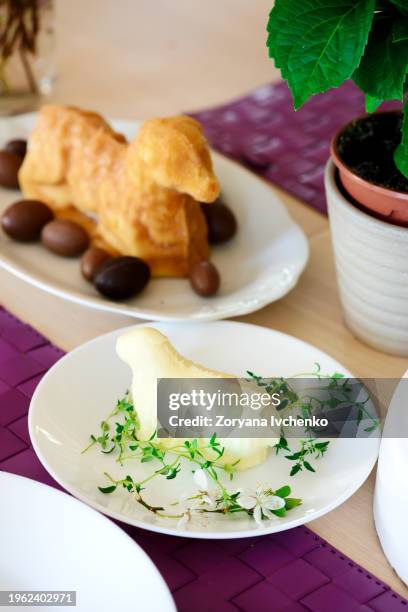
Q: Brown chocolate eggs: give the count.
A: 8